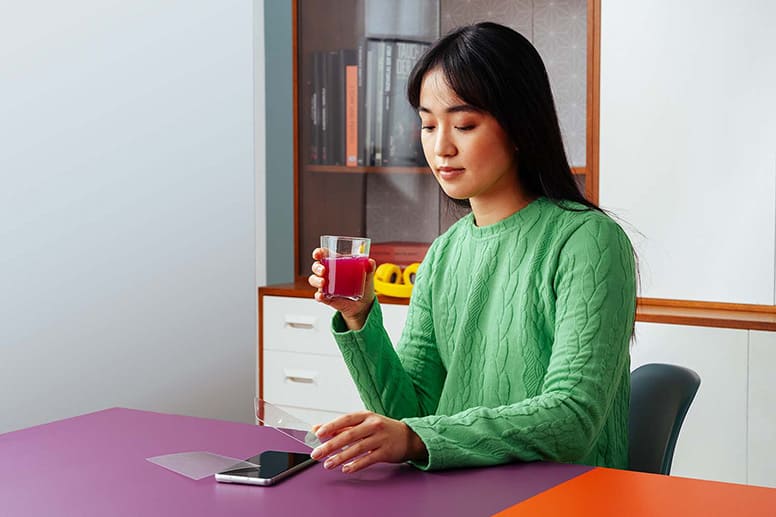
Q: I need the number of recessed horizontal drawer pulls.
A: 2